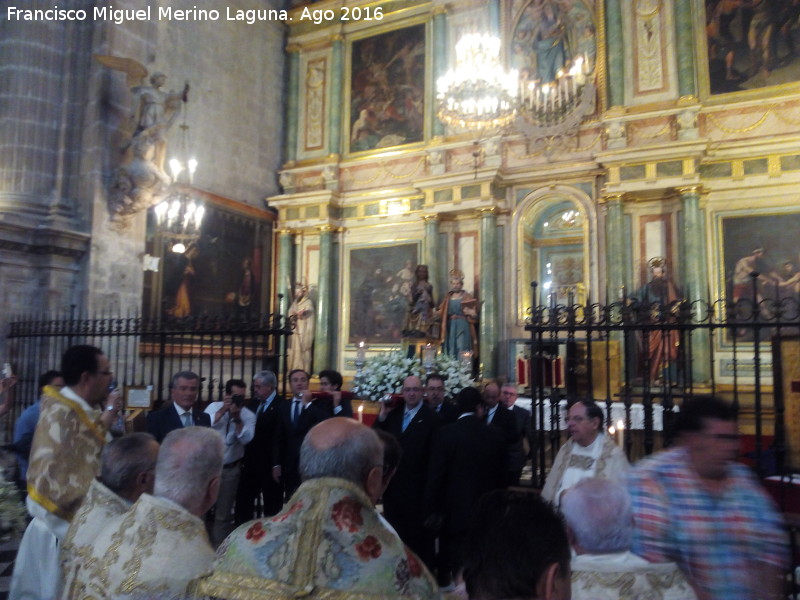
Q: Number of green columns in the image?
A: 12